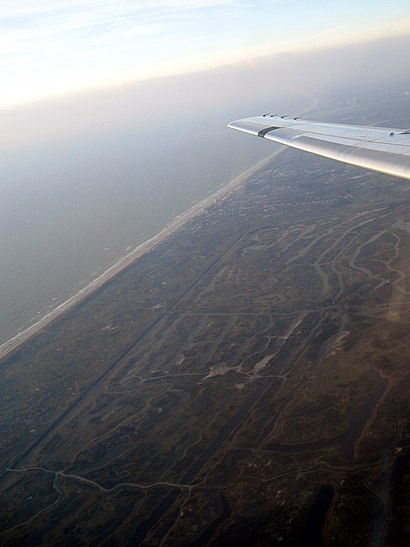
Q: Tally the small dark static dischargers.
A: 4